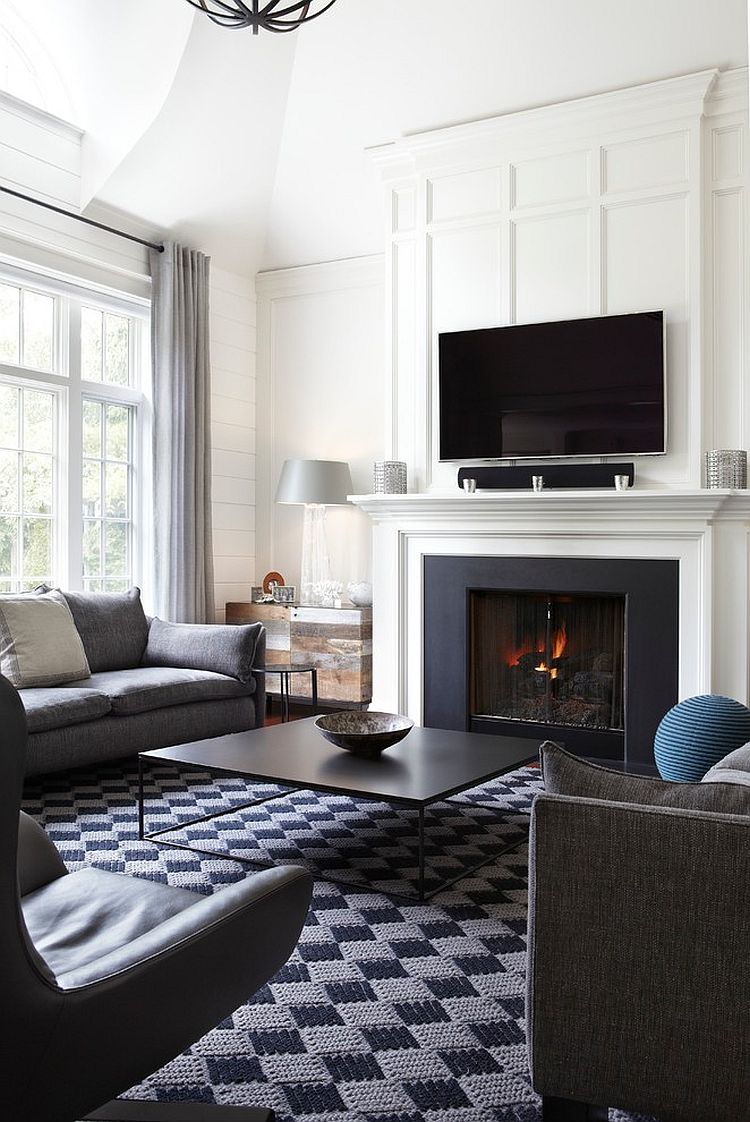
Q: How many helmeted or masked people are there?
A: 0